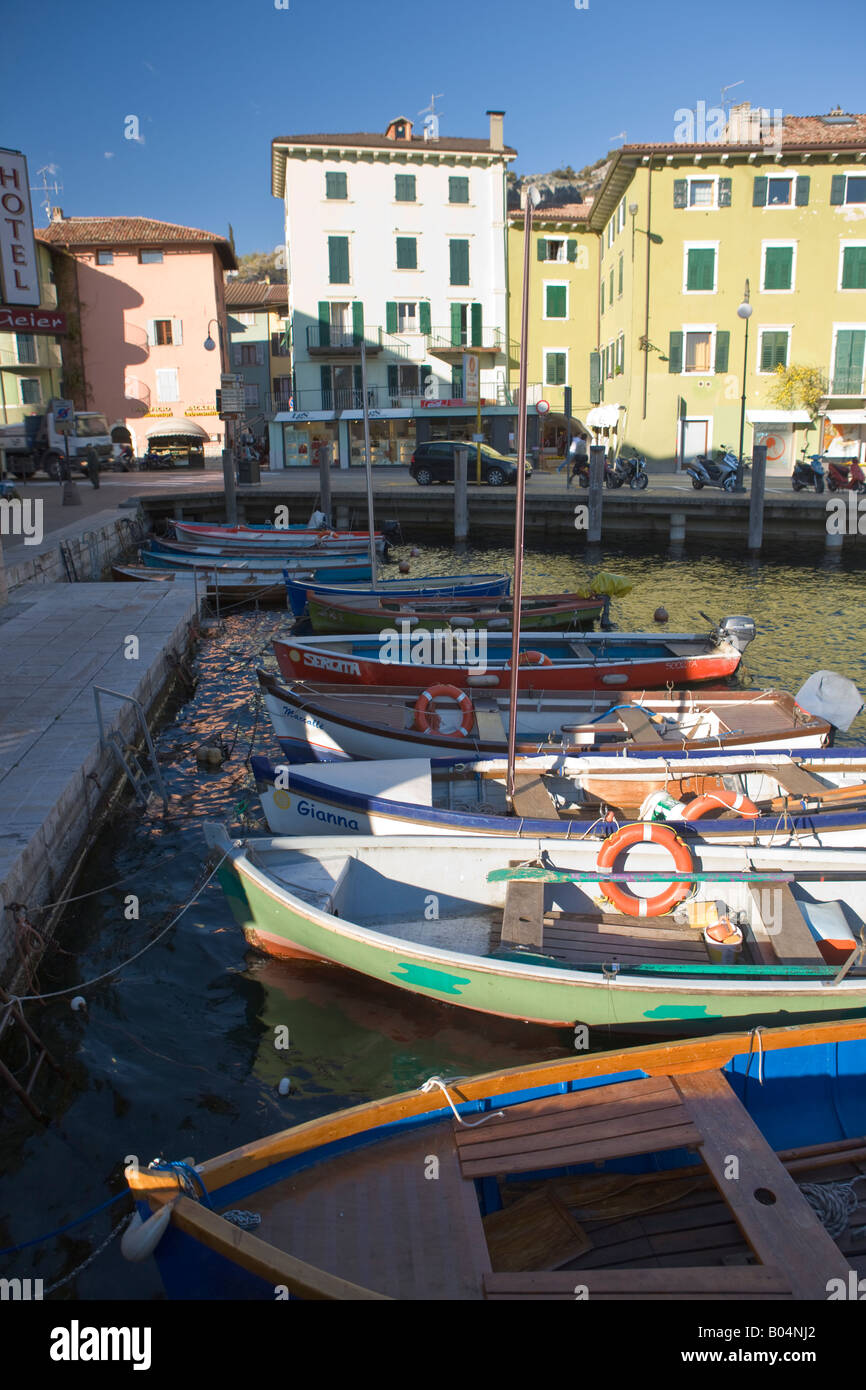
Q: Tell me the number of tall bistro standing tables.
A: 0